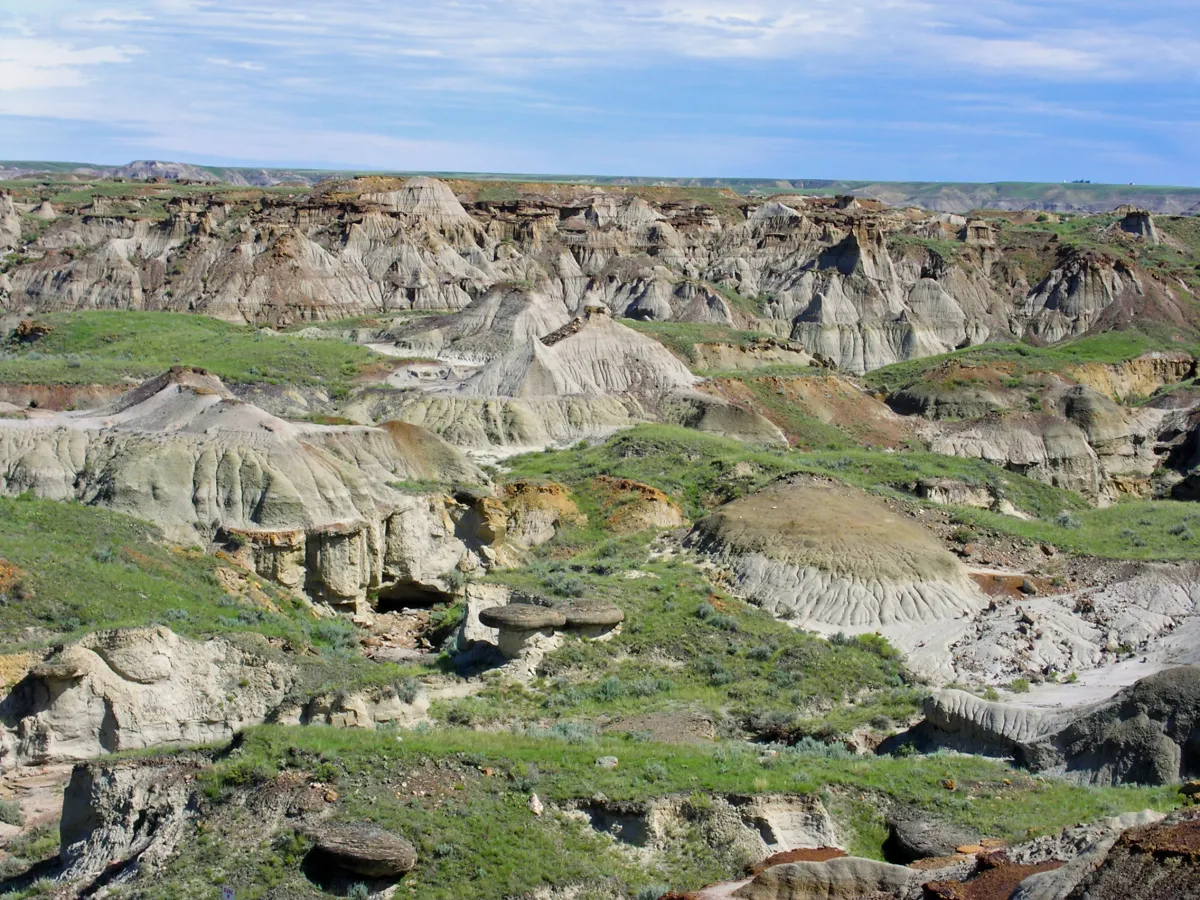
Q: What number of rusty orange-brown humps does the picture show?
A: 2